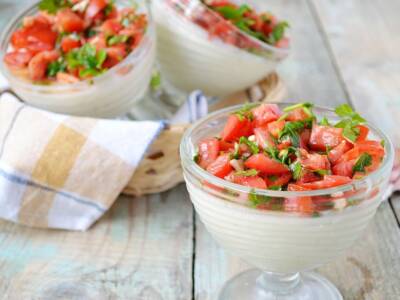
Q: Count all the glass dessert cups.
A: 3